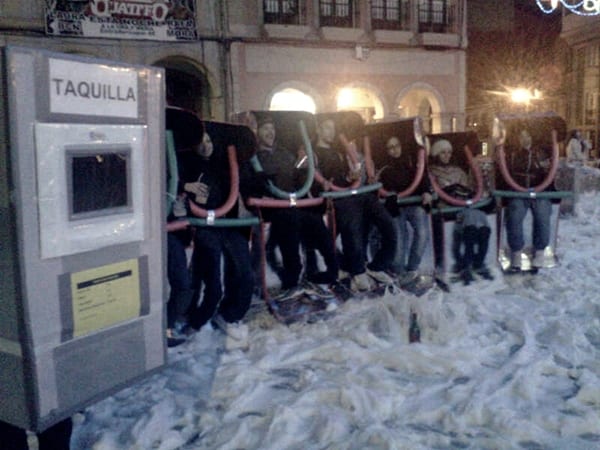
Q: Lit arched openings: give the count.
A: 3